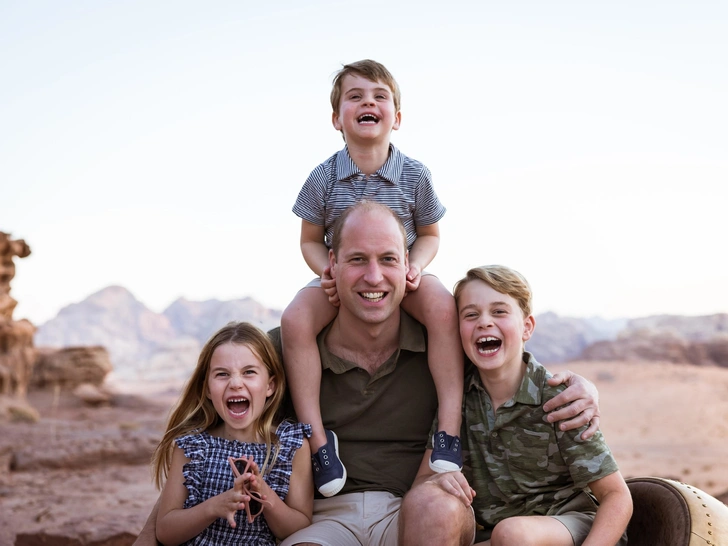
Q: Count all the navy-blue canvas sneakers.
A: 2